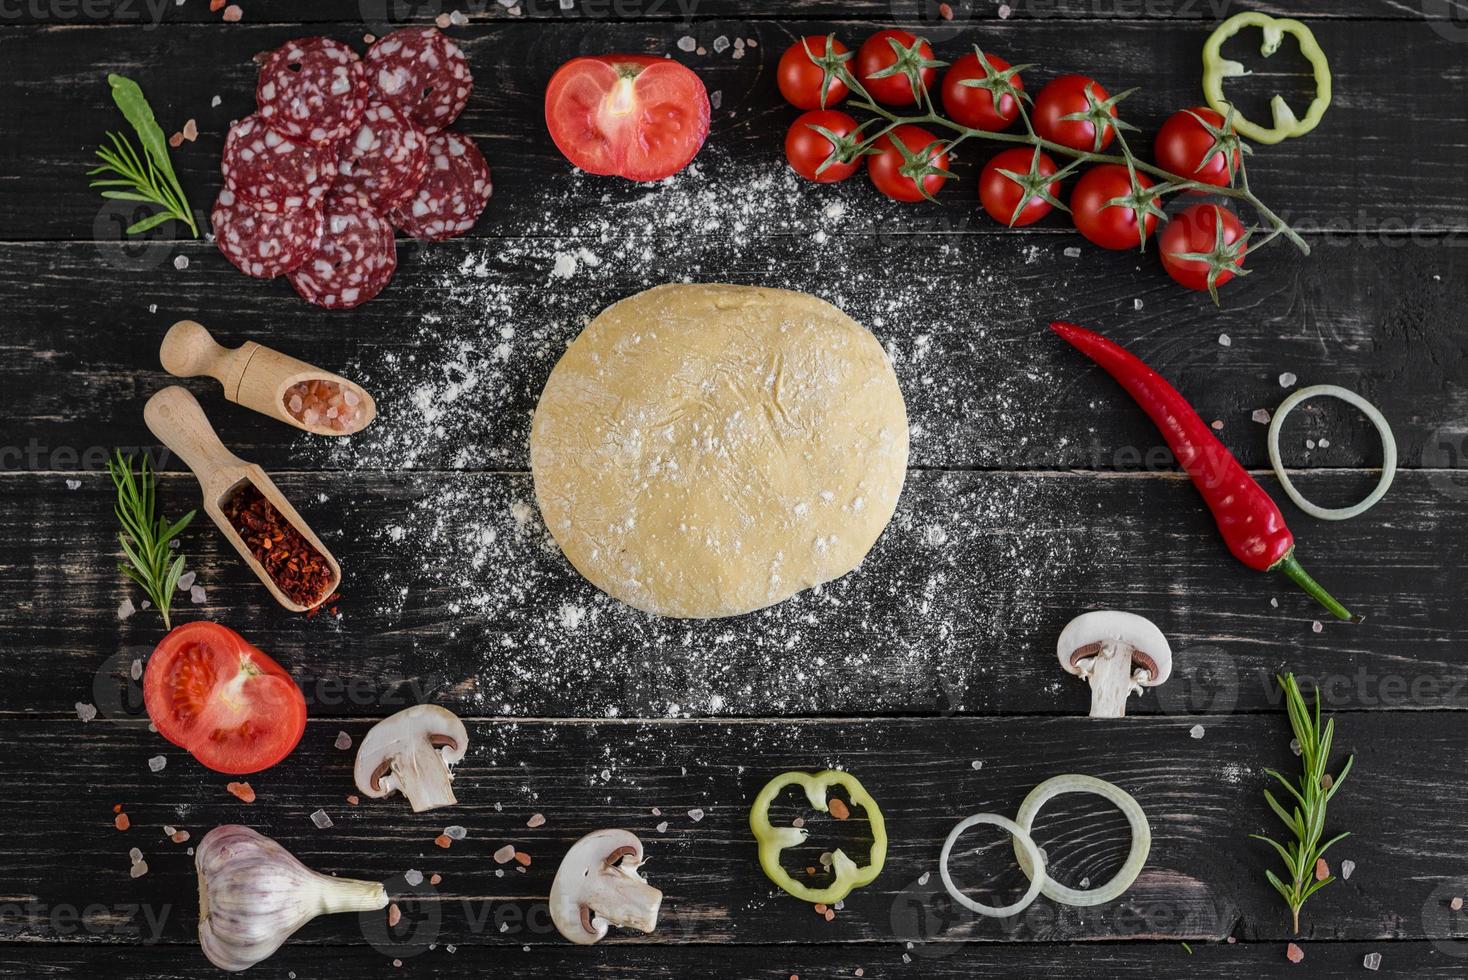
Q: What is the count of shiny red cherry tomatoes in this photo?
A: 10